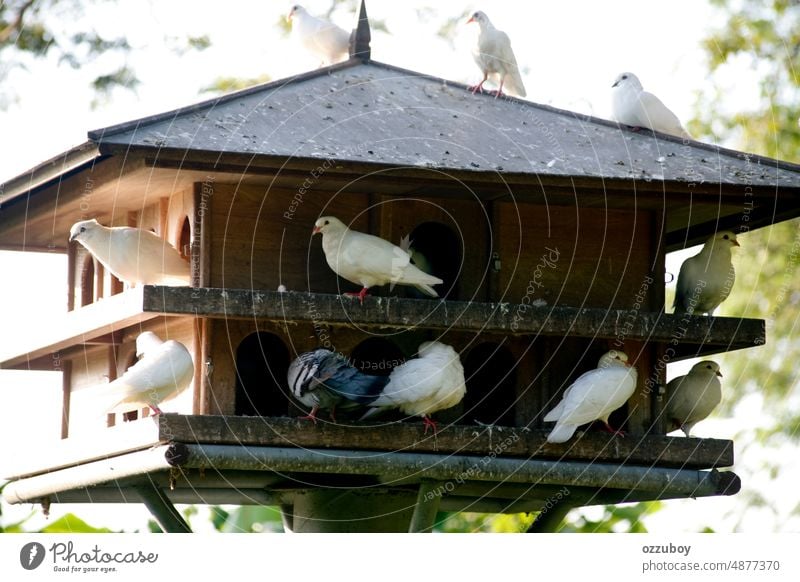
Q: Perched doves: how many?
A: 11